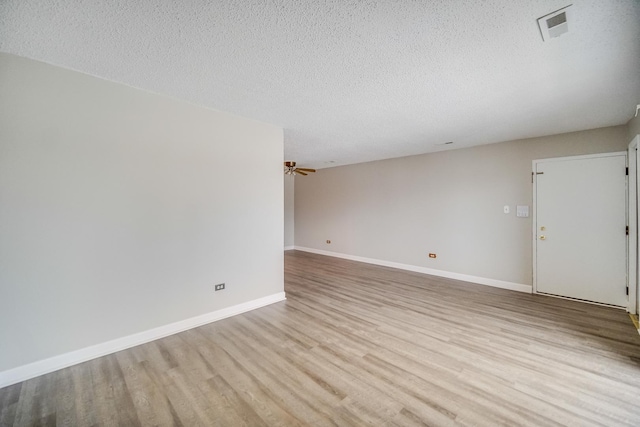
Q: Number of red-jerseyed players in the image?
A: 0